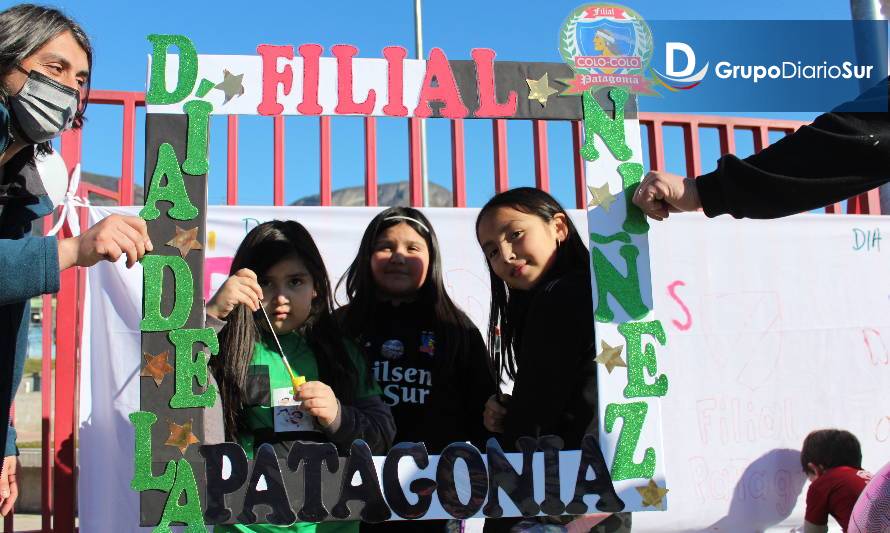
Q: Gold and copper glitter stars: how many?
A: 8